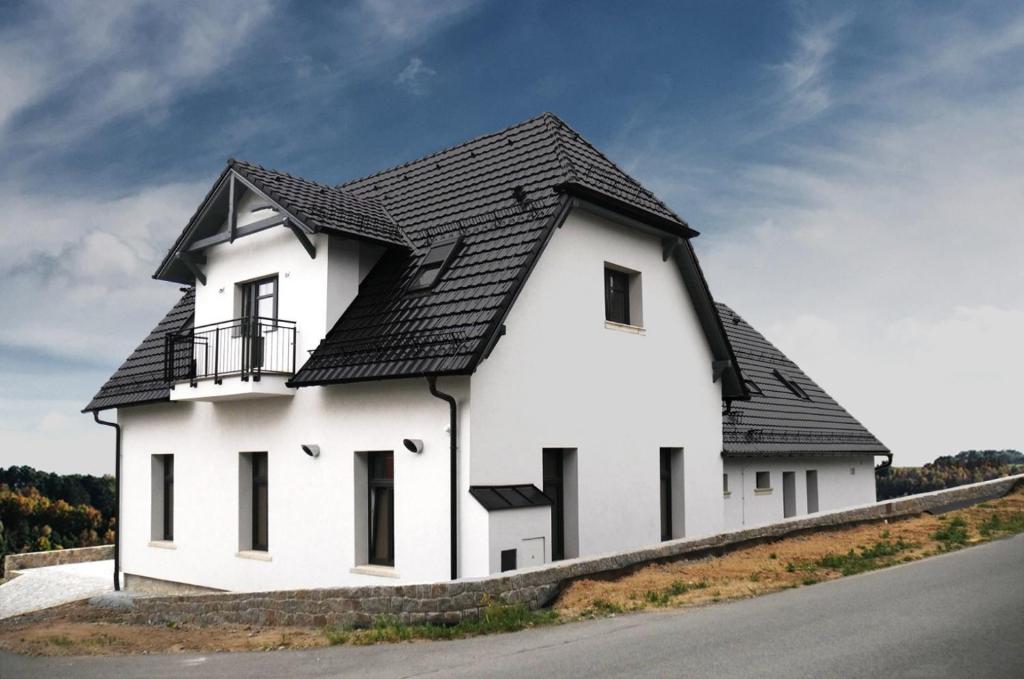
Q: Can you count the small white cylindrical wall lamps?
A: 2